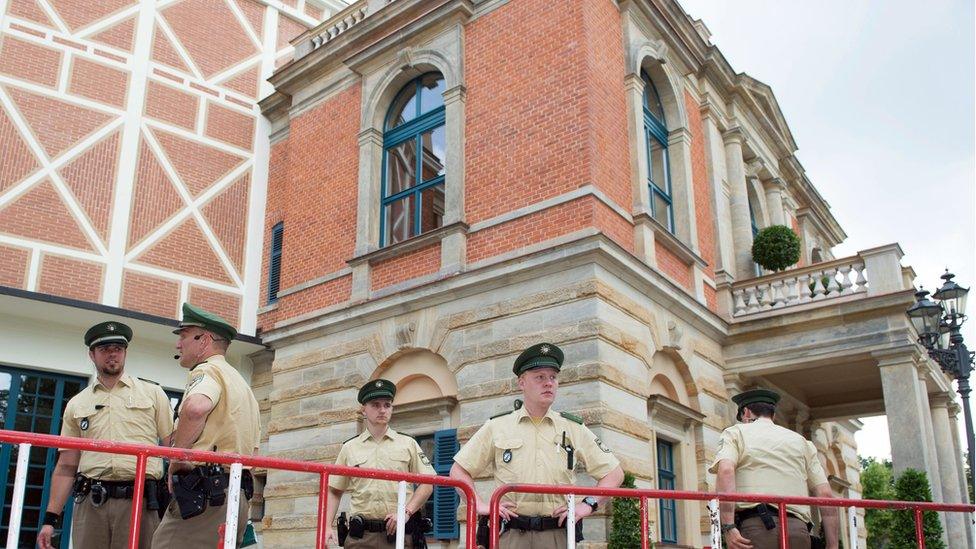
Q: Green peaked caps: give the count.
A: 5